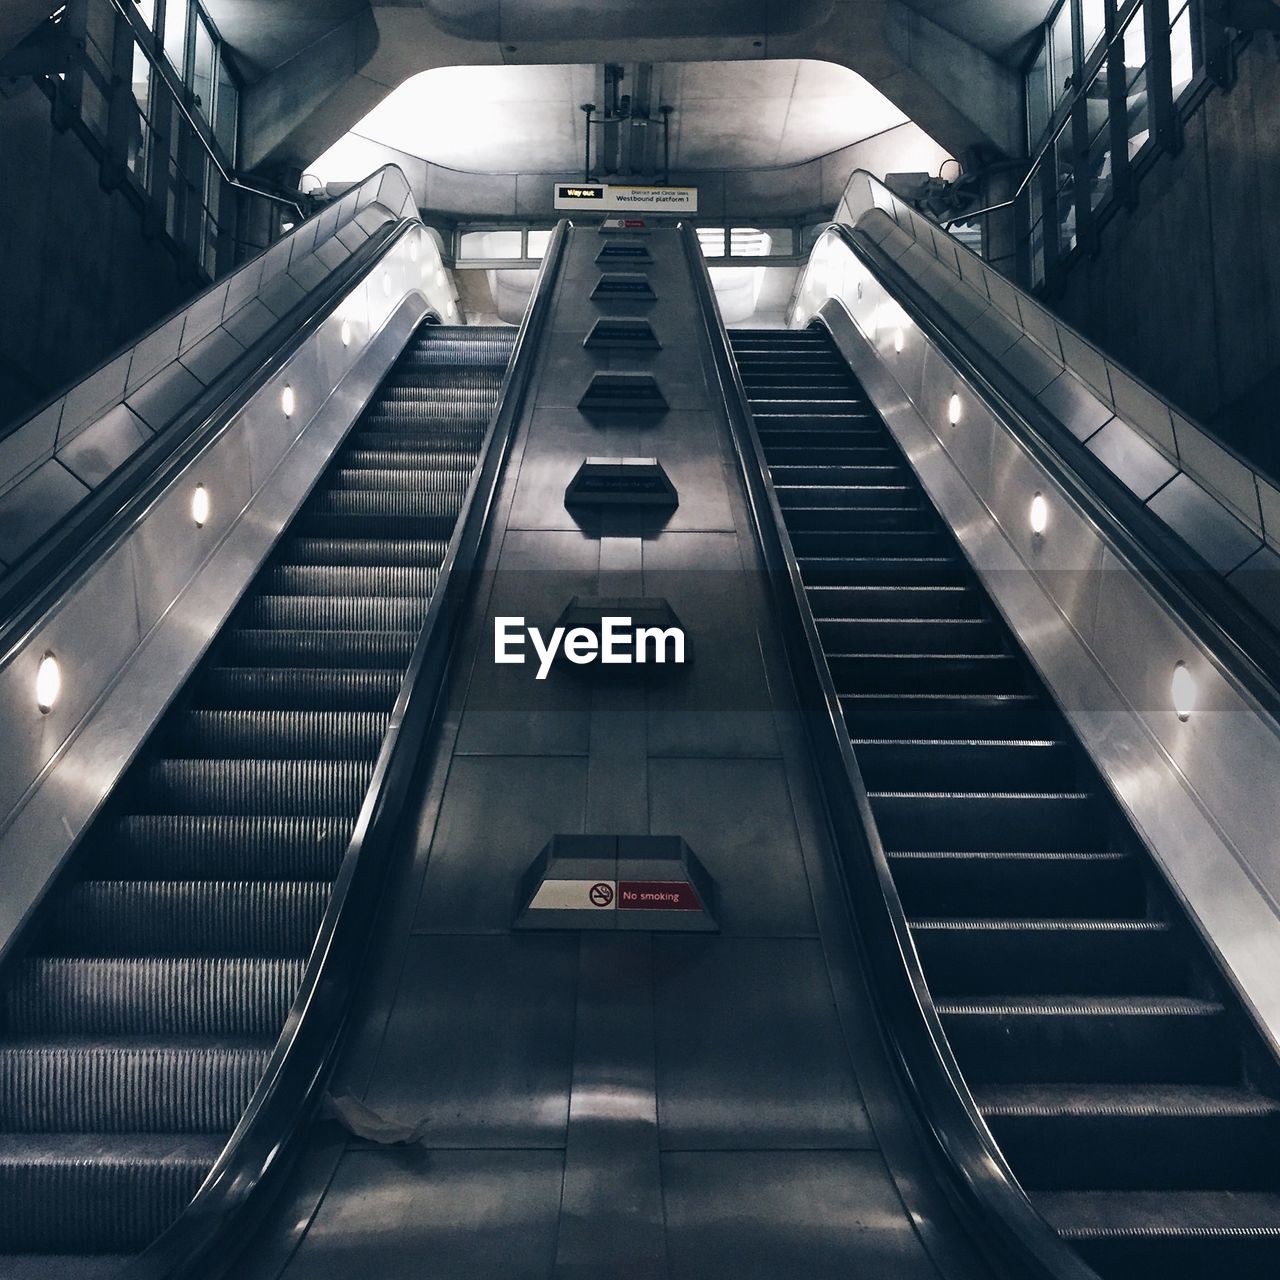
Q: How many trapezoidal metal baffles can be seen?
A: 8